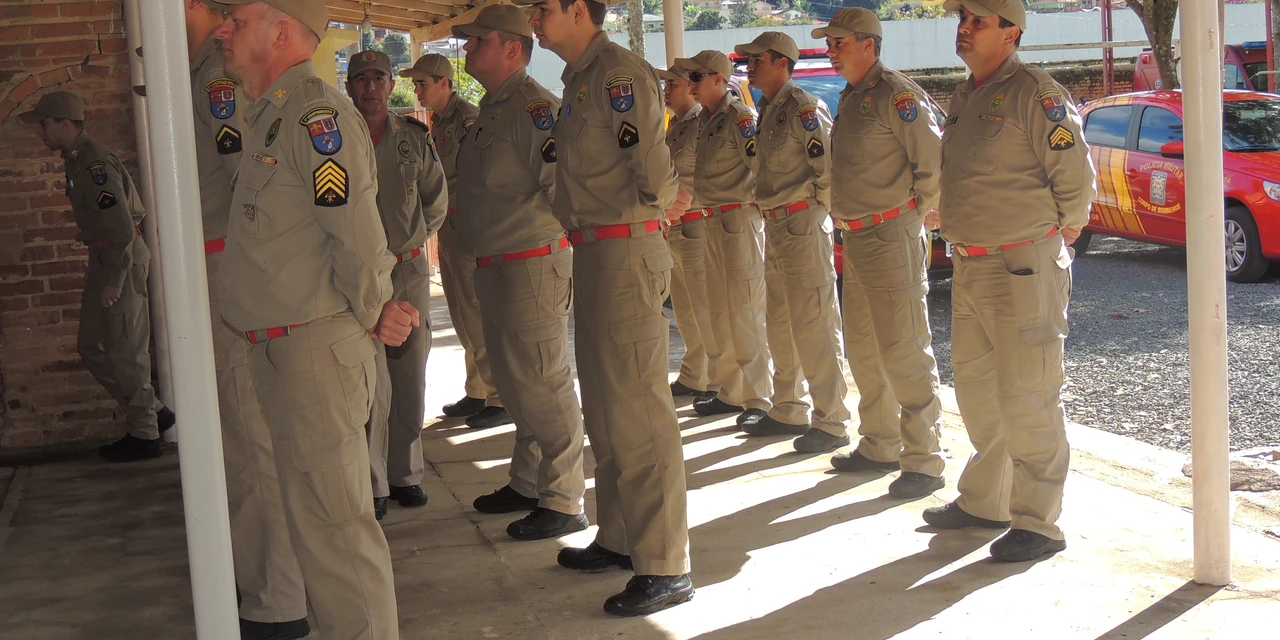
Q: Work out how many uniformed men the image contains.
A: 12